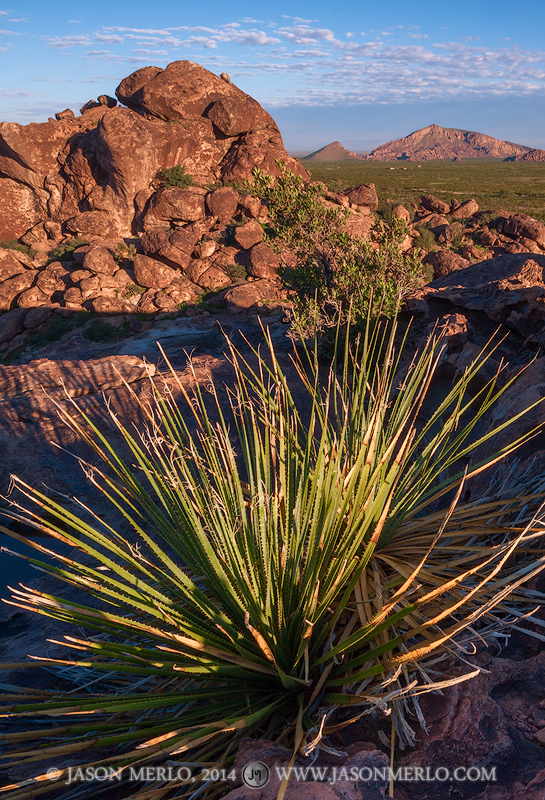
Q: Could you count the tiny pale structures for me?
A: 3